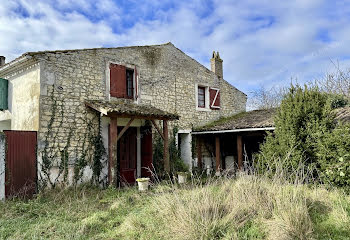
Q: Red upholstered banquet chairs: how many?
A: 0